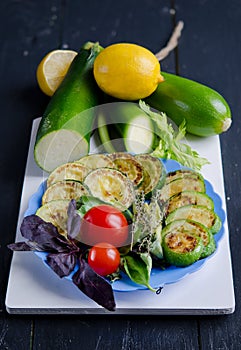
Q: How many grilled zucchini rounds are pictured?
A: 13